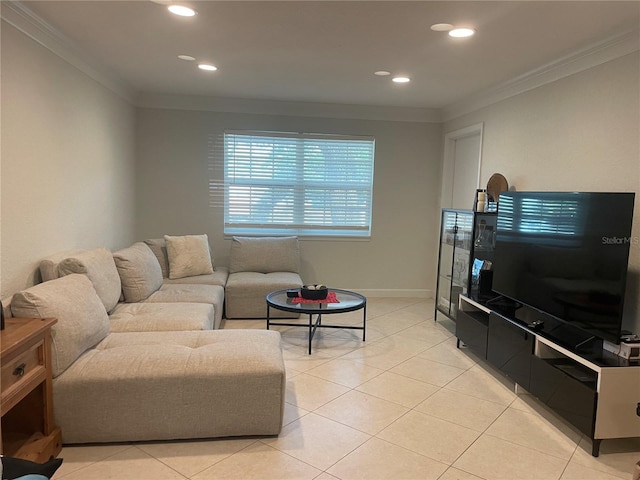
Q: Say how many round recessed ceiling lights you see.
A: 4